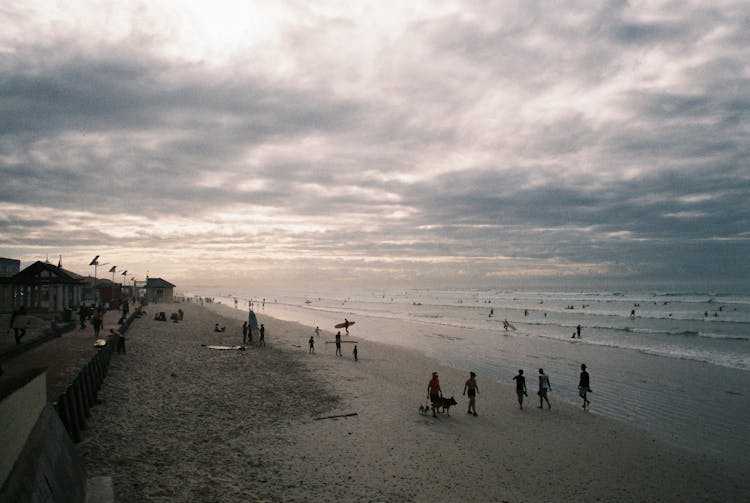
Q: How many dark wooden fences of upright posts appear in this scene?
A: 1